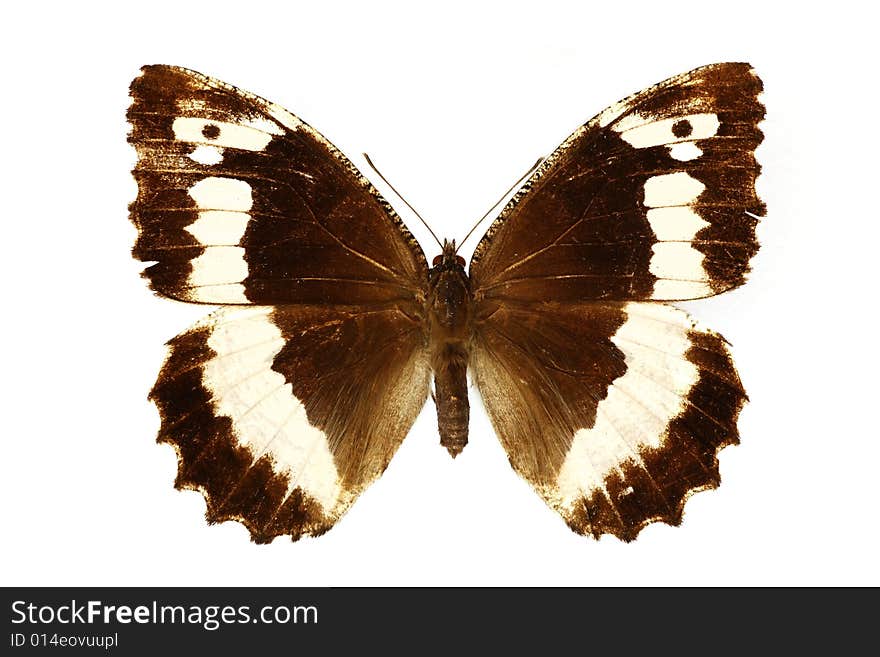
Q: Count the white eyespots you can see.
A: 2